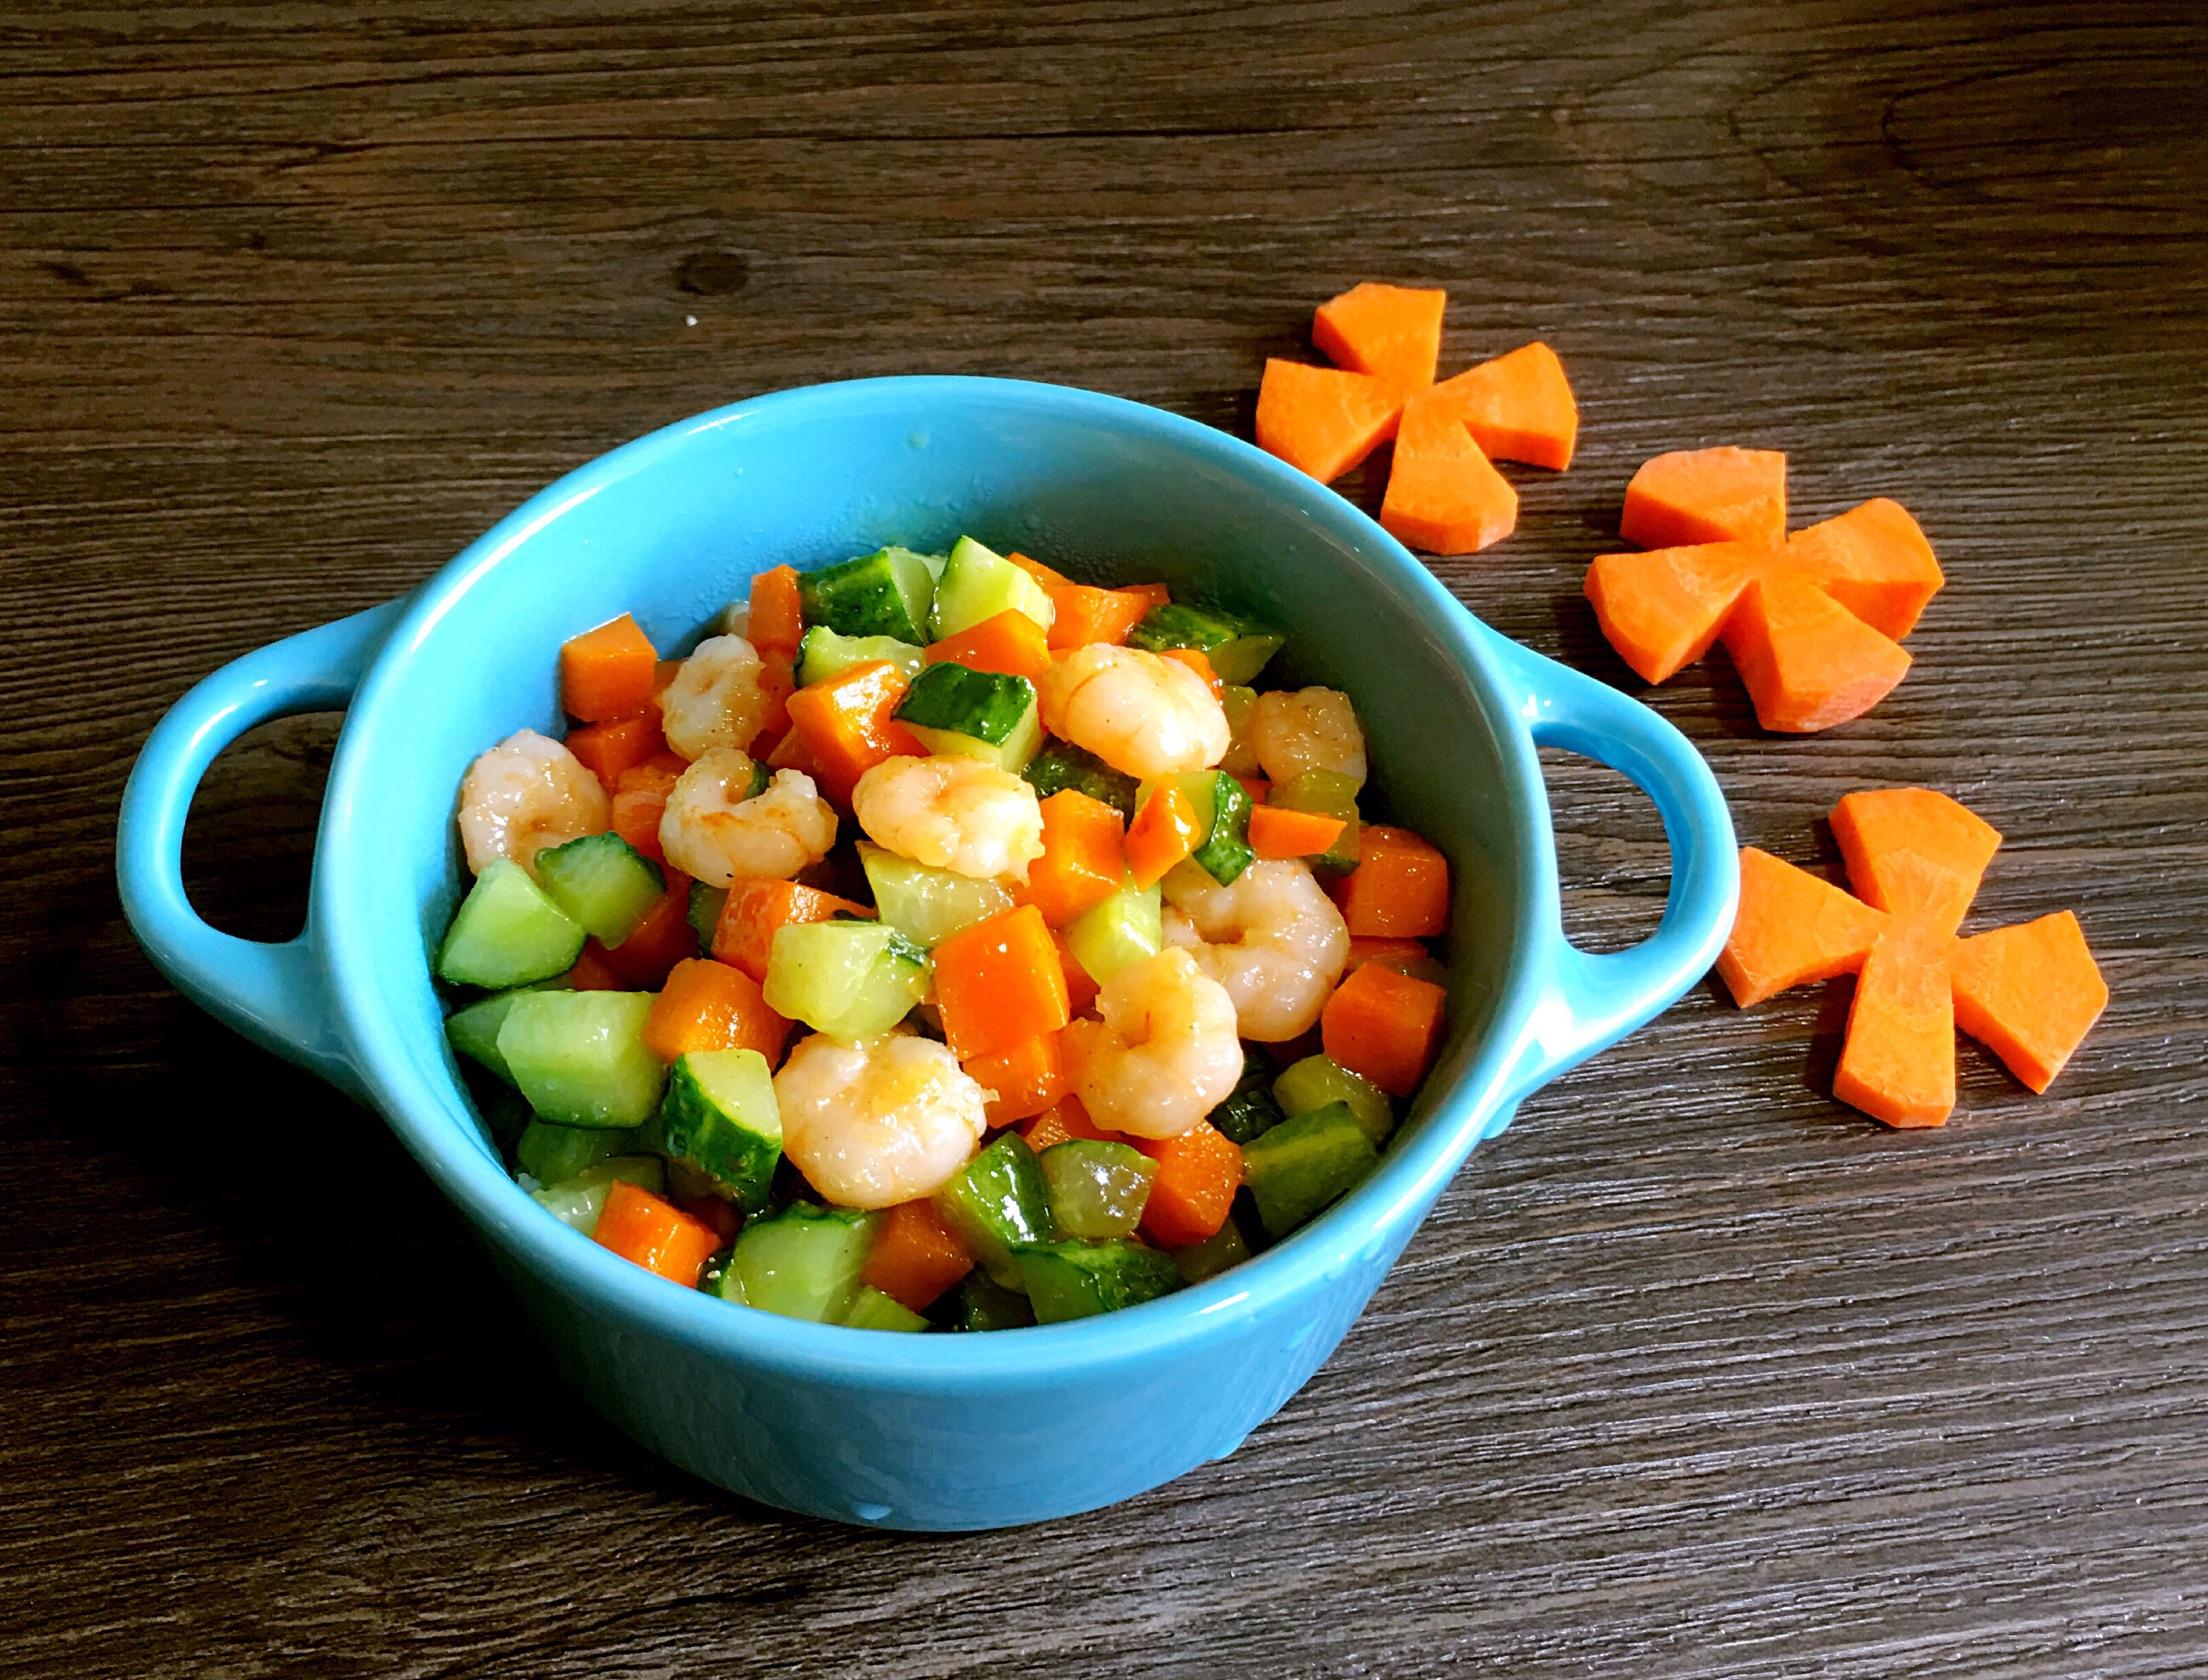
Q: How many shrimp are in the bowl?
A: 9